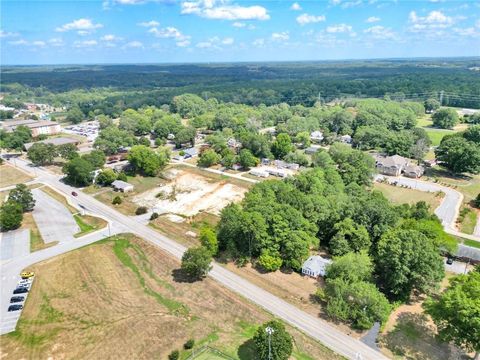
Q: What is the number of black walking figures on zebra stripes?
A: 0